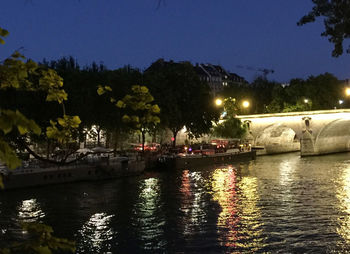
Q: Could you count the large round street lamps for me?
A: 3